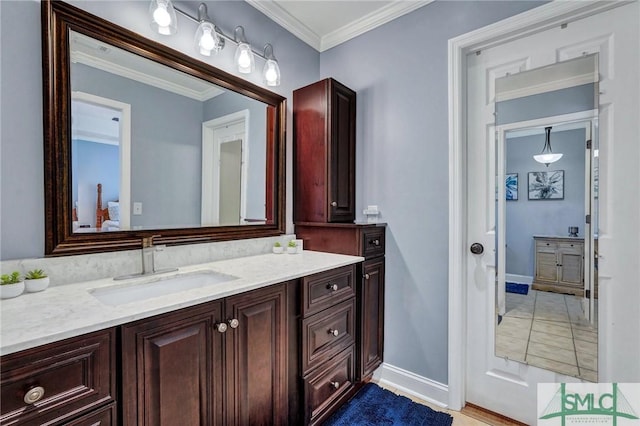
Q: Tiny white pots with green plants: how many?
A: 4